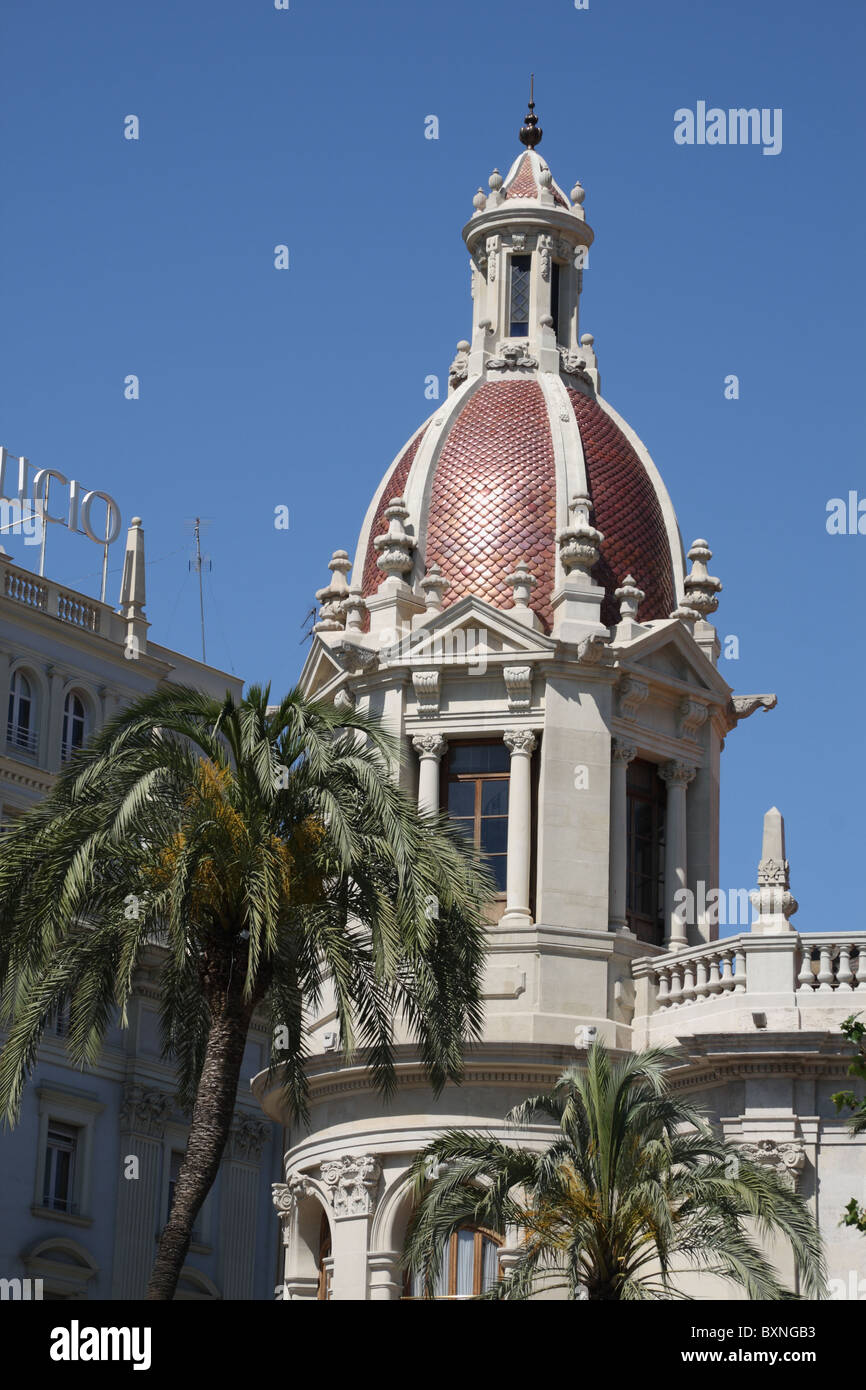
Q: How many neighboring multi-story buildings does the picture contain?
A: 1